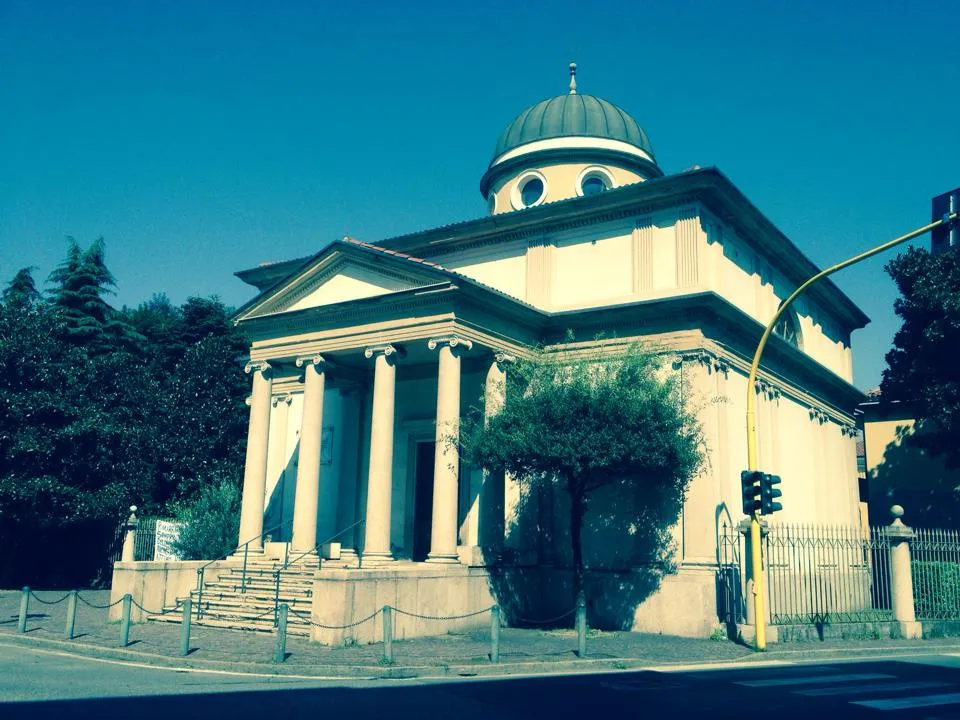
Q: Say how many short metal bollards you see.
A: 8